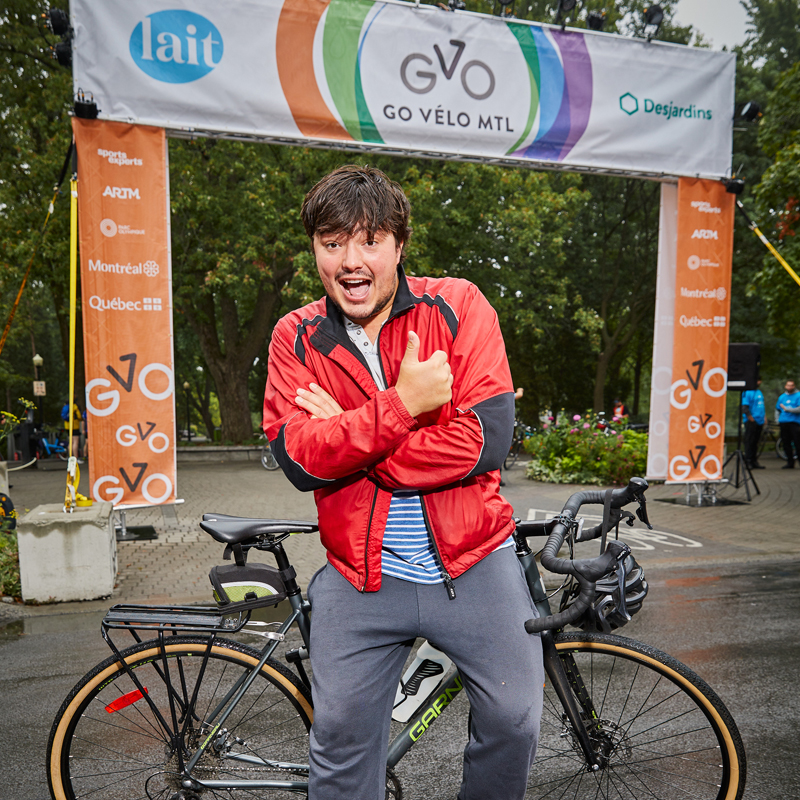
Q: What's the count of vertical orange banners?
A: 2